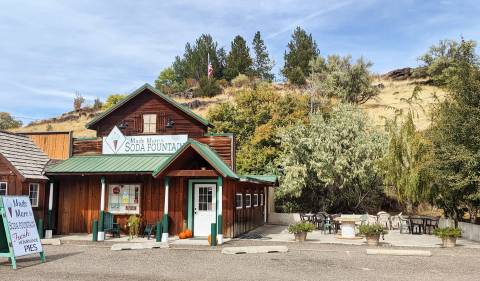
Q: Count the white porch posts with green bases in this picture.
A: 4